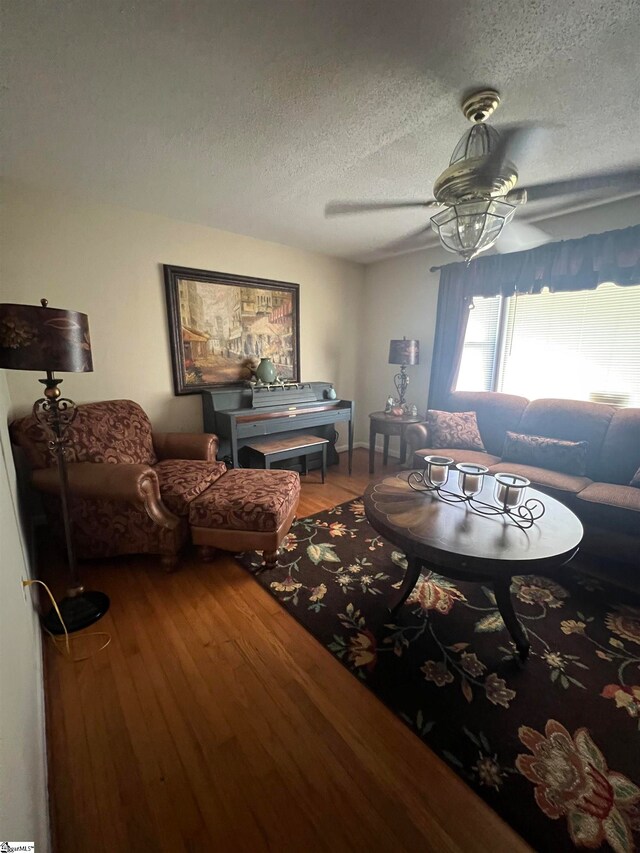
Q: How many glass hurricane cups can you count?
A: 3